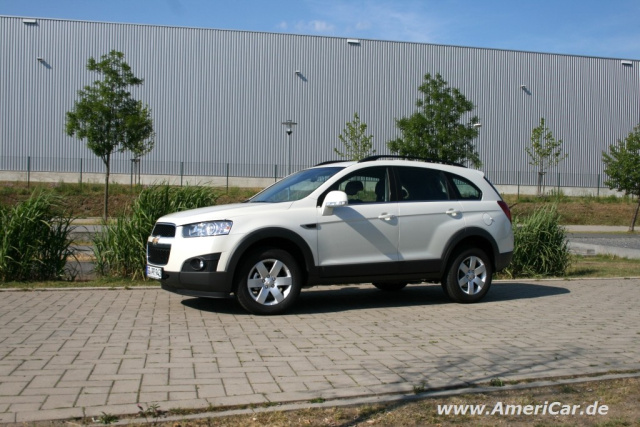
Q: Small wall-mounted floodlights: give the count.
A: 3